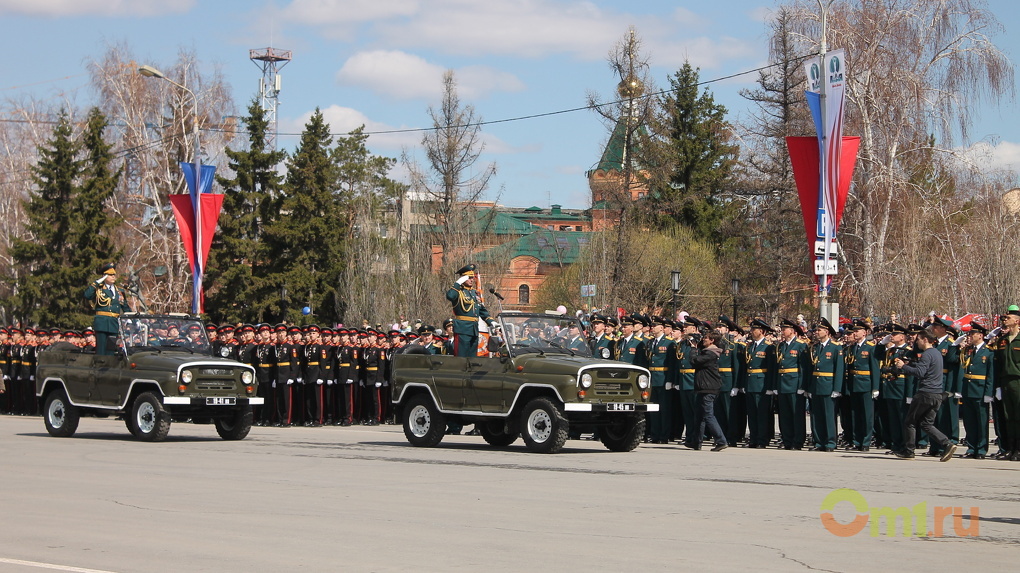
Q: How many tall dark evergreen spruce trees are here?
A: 5